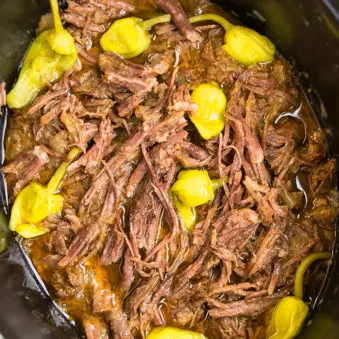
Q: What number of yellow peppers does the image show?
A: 8